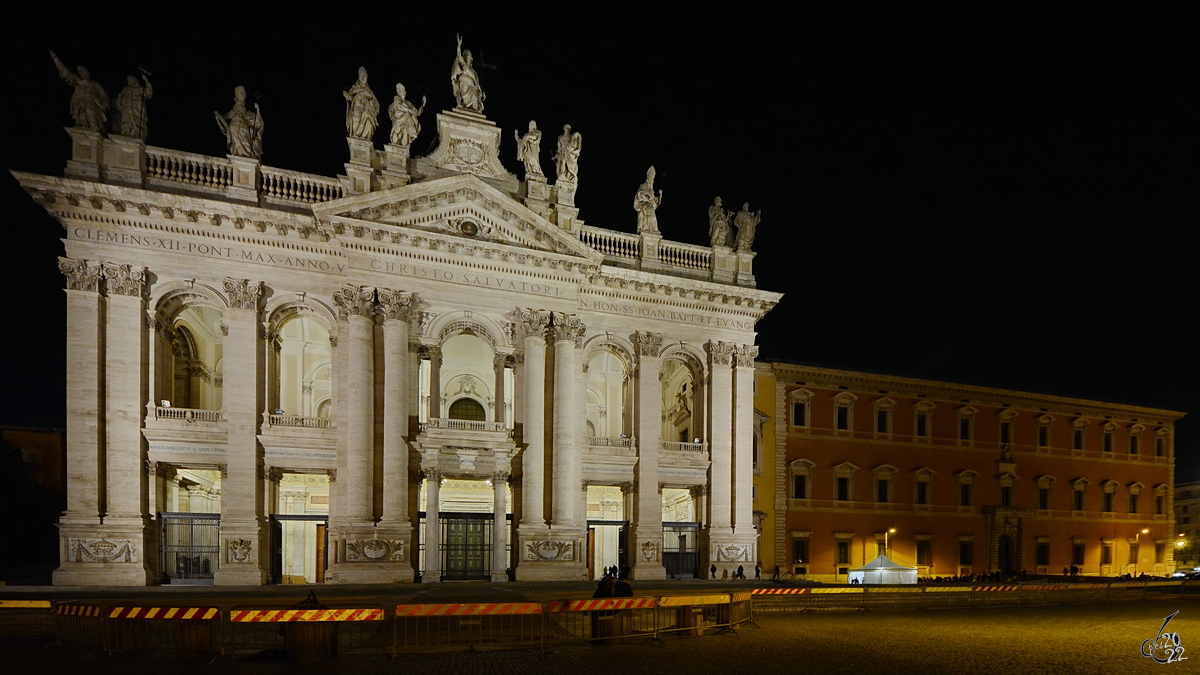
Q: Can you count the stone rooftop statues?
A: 11